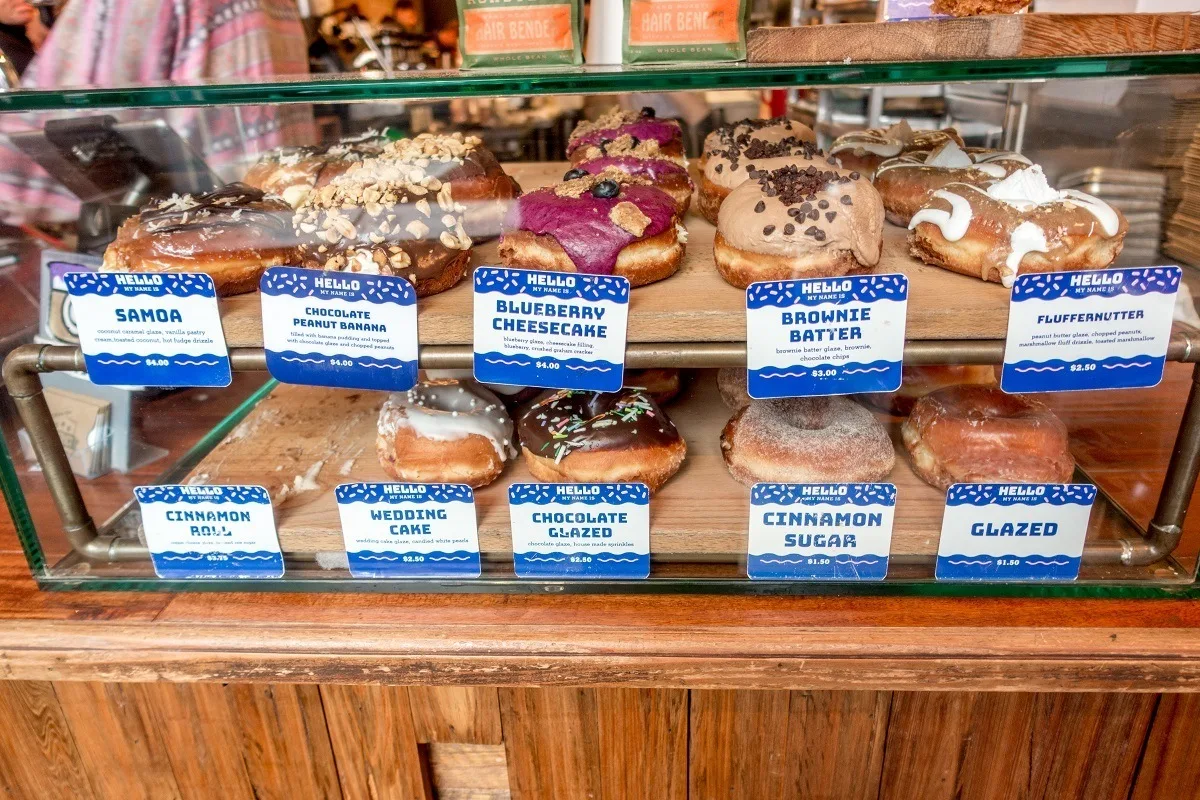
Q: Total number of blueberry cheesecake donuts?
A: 3